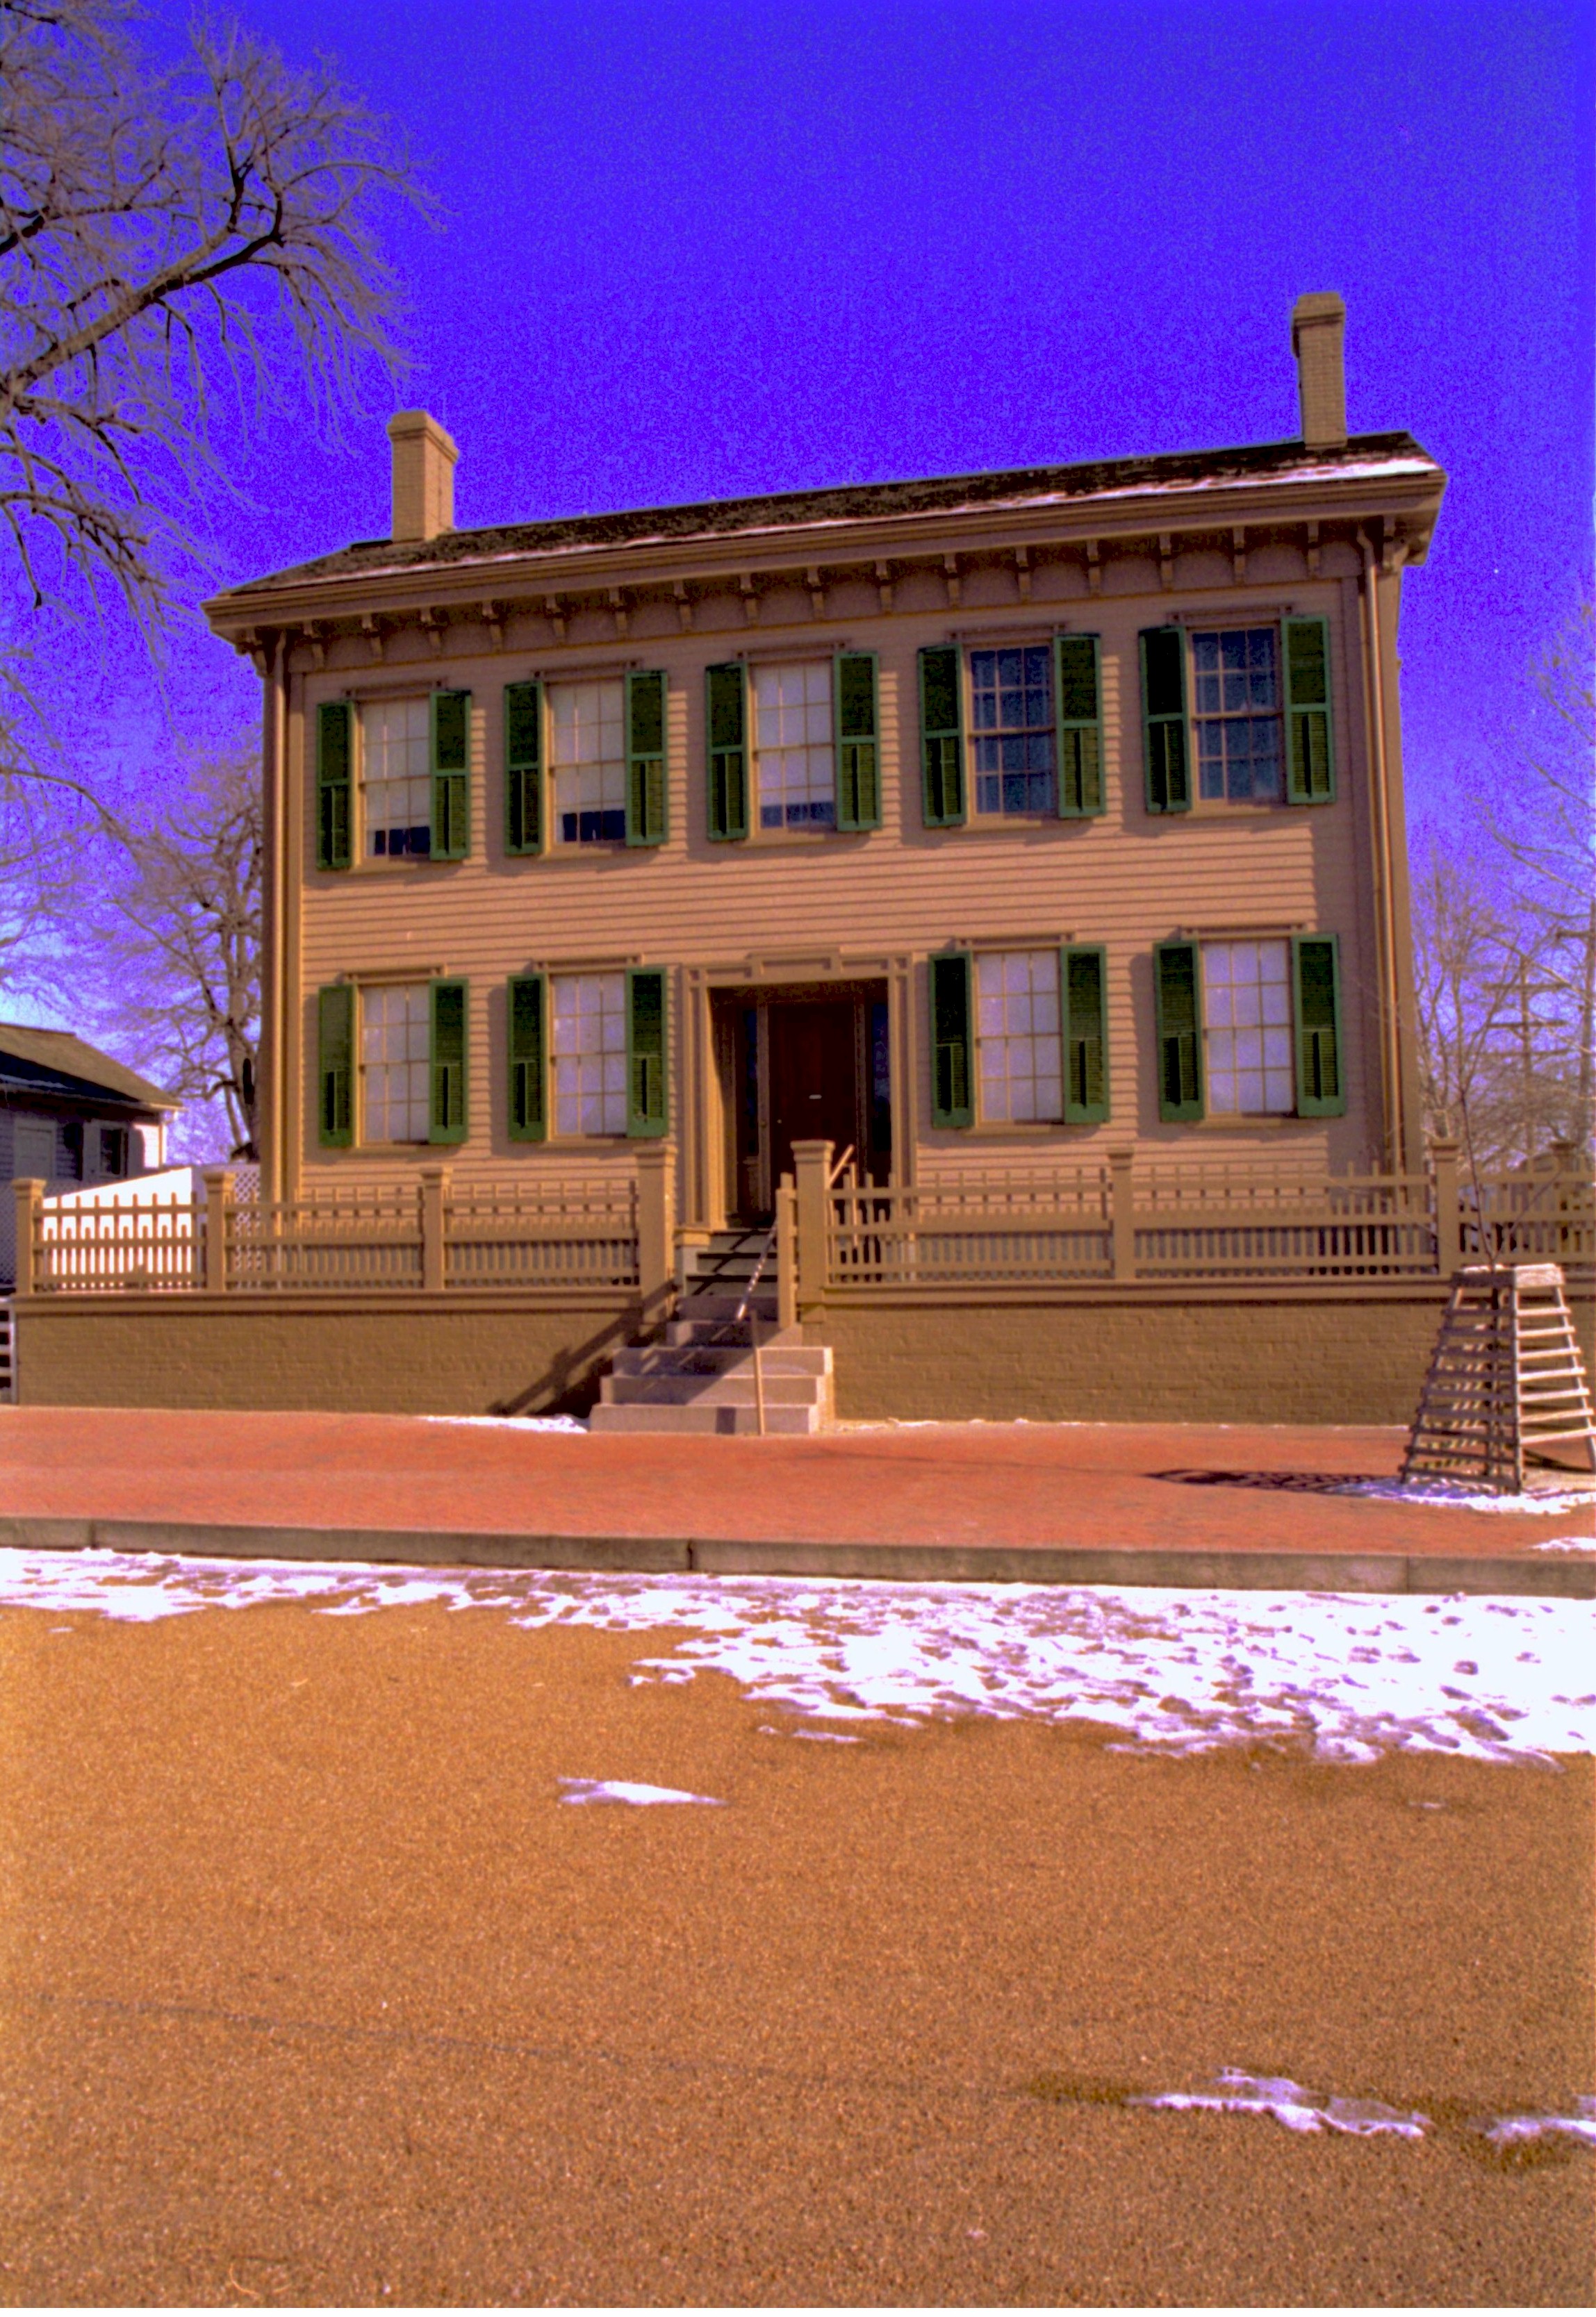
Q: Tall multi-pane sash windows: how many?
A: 9